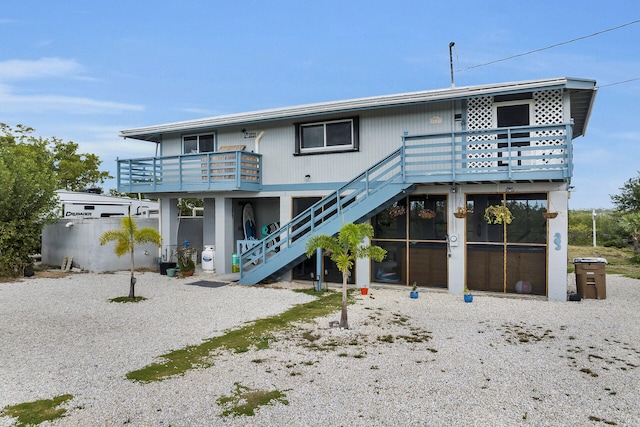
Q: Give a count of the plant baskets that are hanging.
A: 5